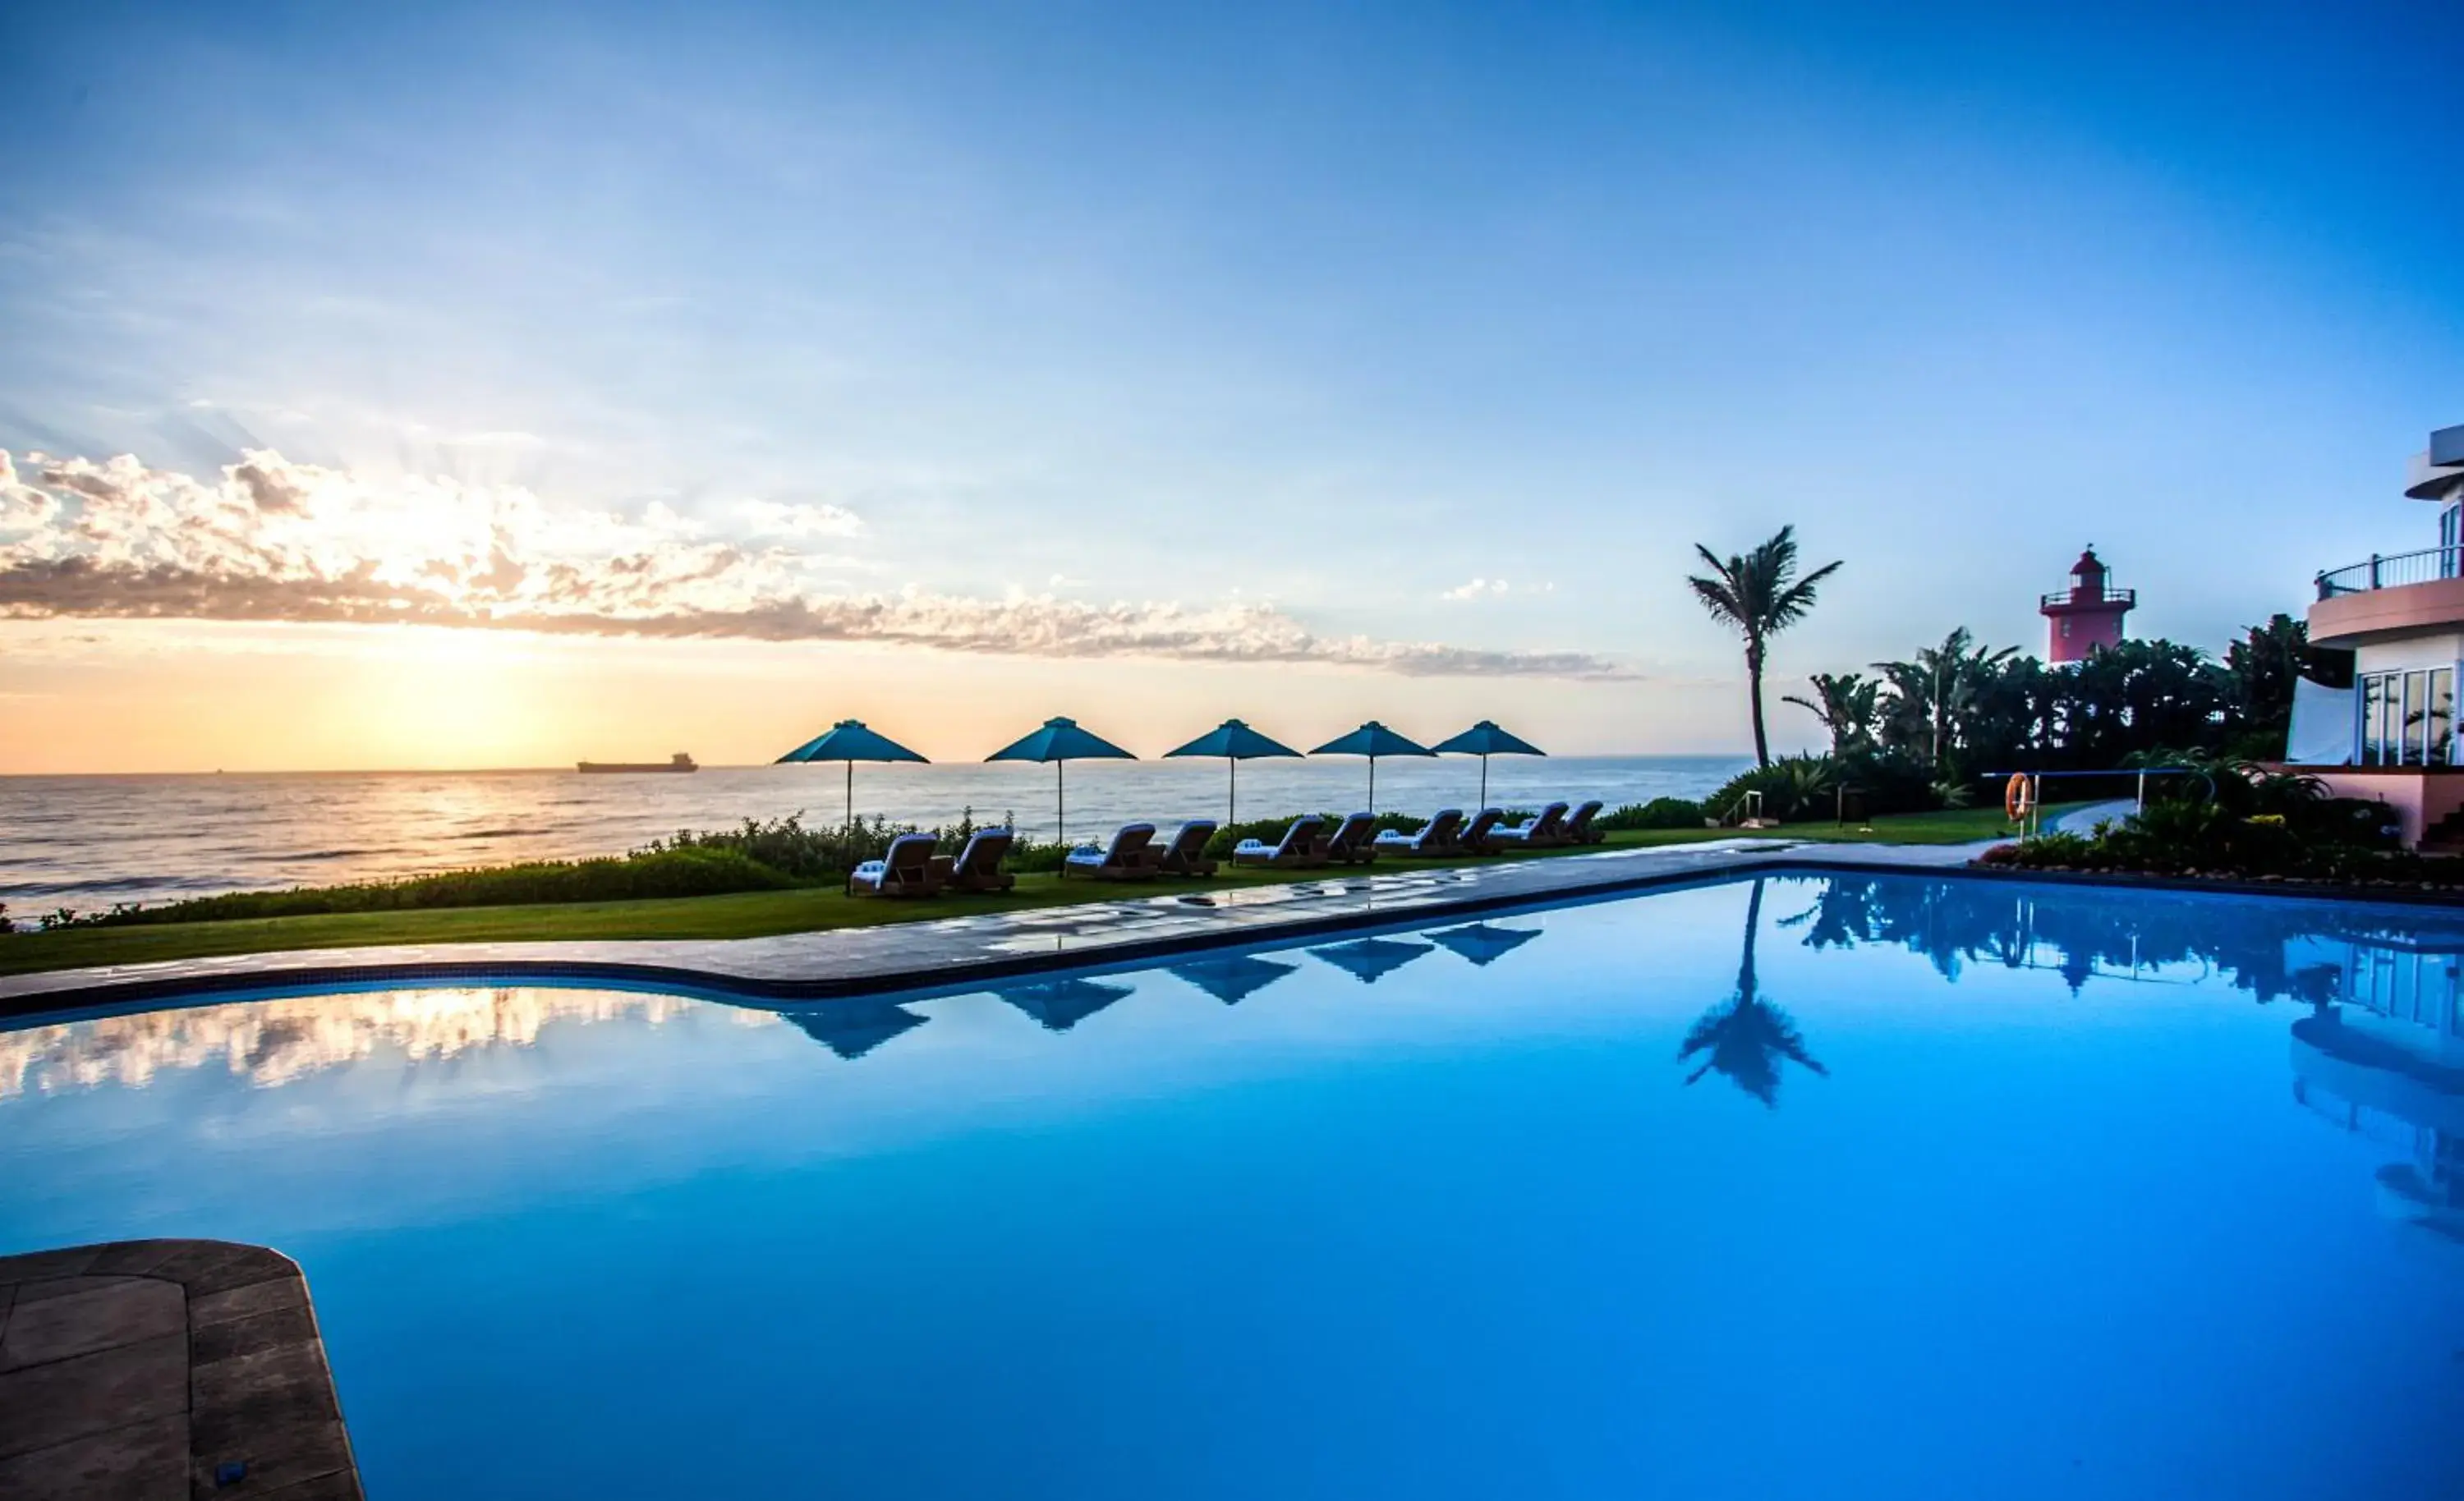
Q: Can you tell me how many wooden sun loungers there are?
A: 10